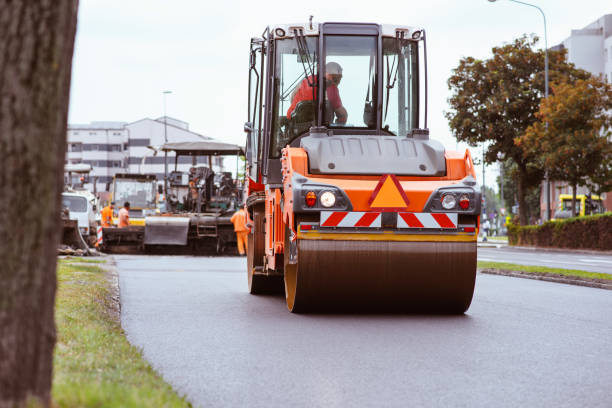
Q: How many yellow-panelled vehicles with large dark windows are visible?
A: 1